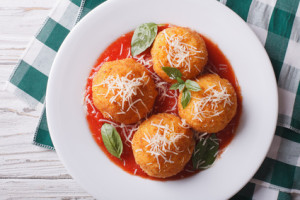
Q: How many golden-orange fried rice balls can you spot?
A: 4